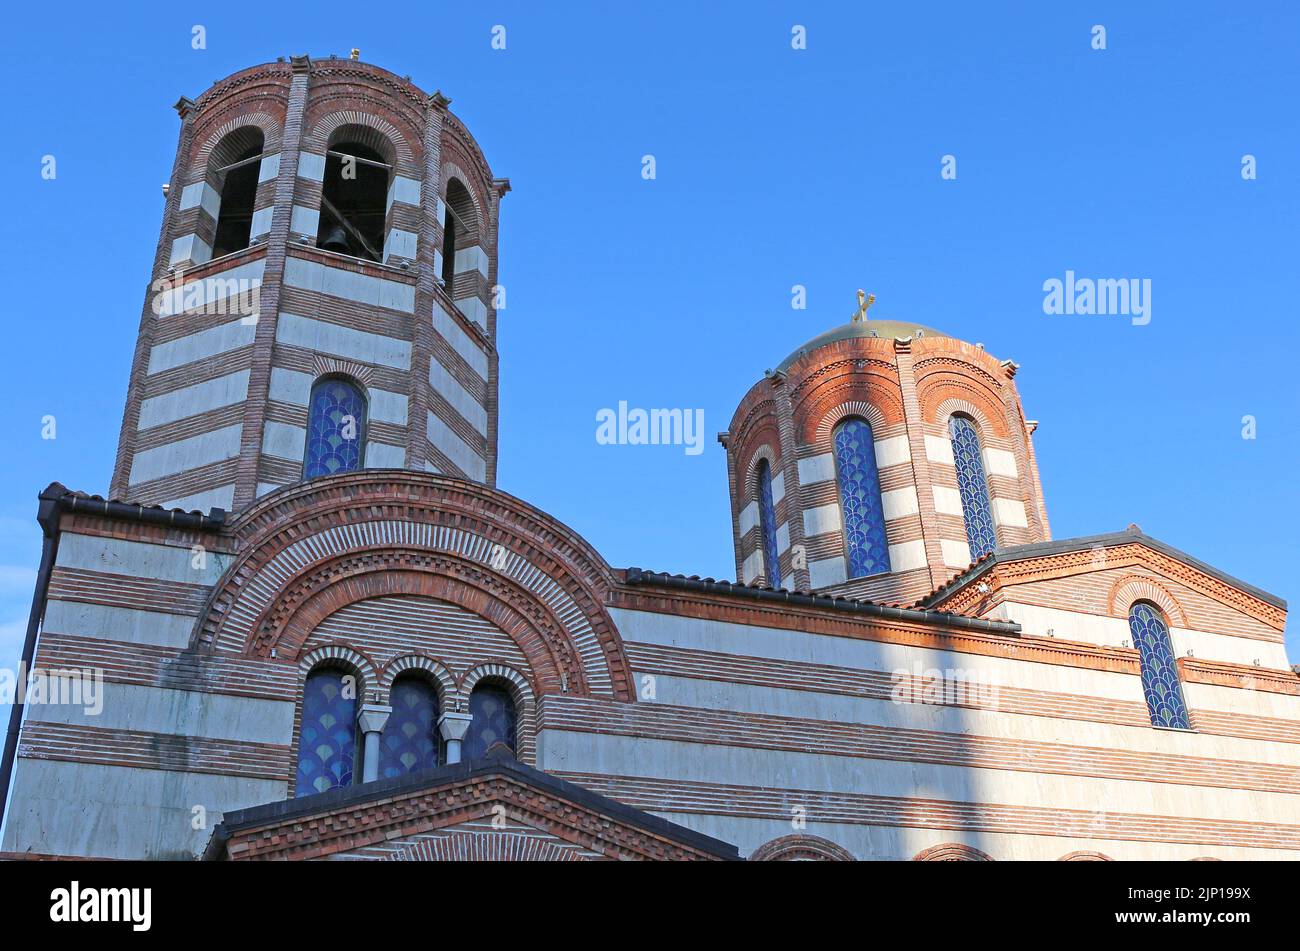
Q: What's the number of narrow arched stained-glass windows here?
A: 8